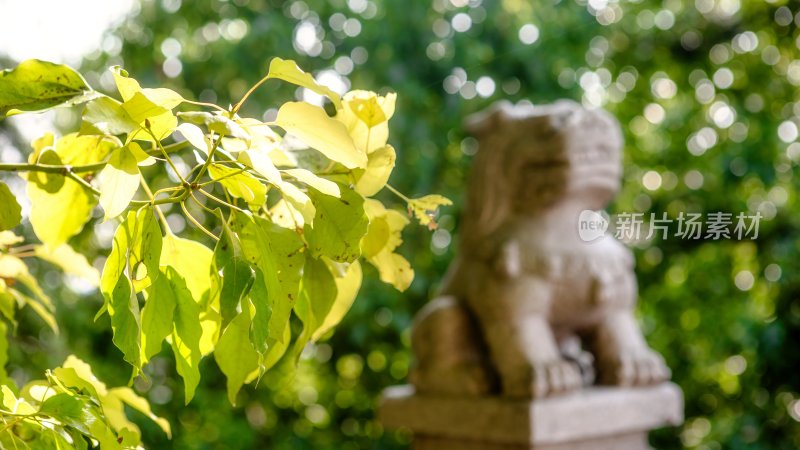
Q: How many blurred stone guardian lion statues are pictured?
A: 1